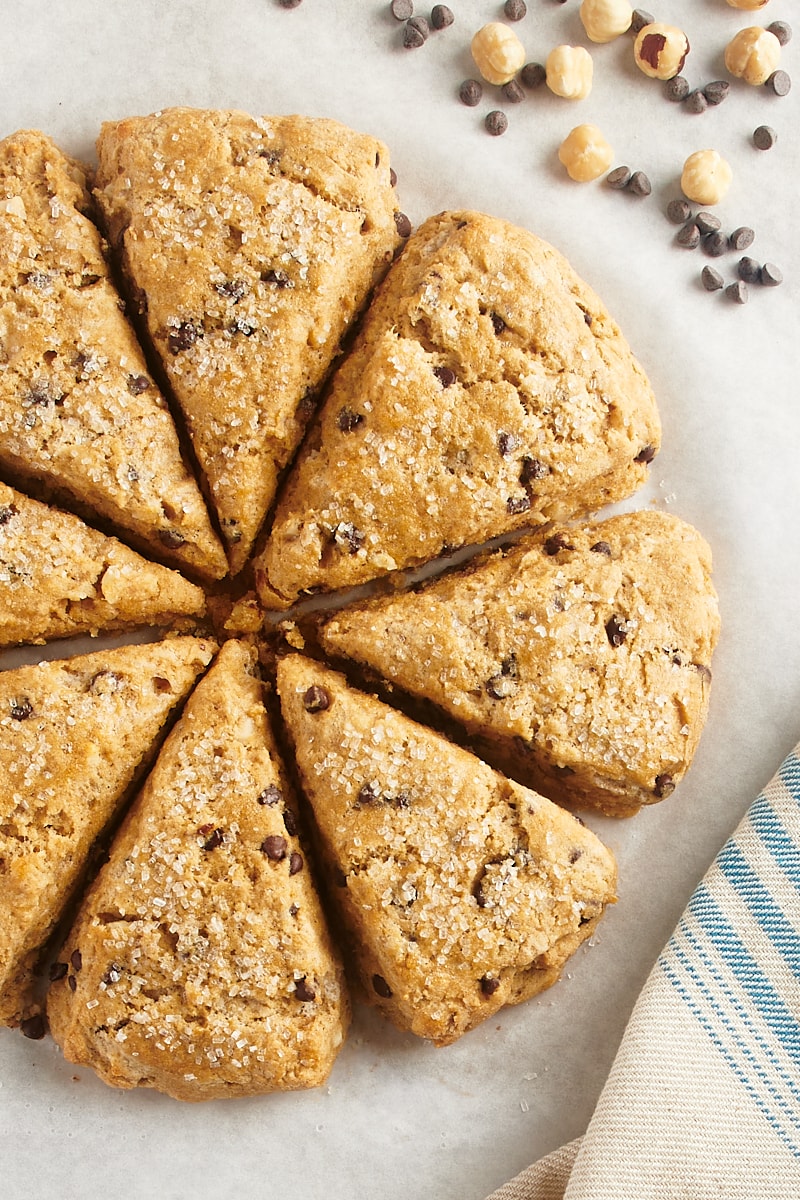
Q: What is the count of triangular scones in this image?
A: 8